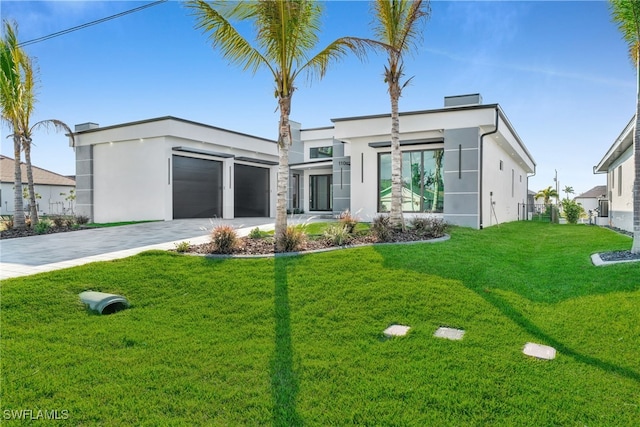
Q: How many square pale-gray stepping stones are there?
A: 3